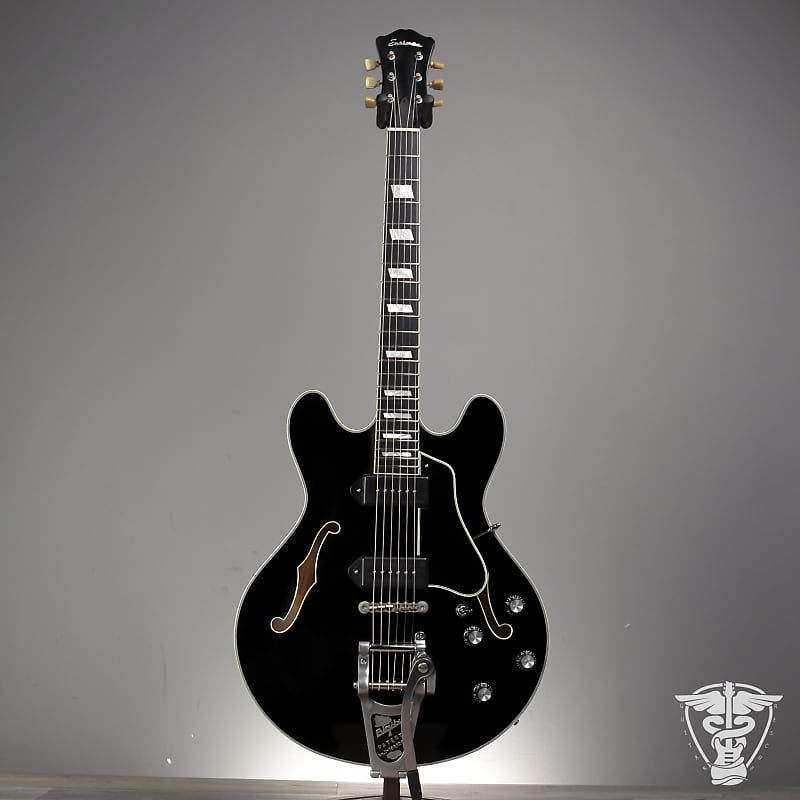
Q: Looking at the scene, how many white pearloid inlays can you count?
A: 9